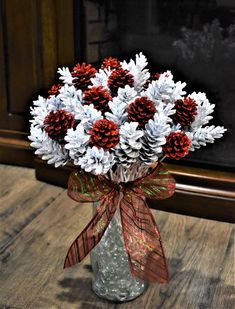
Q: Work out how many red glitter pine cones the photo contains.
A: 11